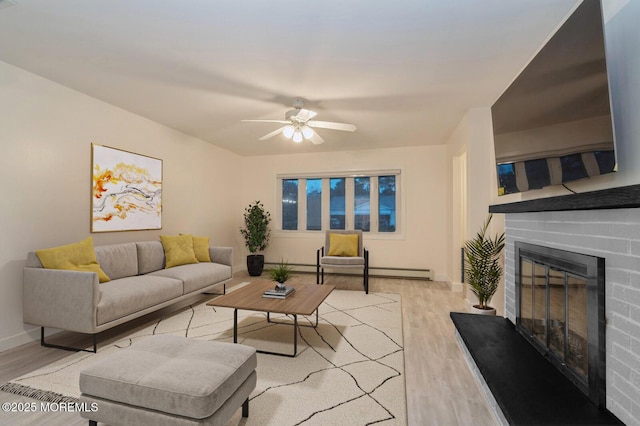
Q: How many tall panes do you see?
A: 5